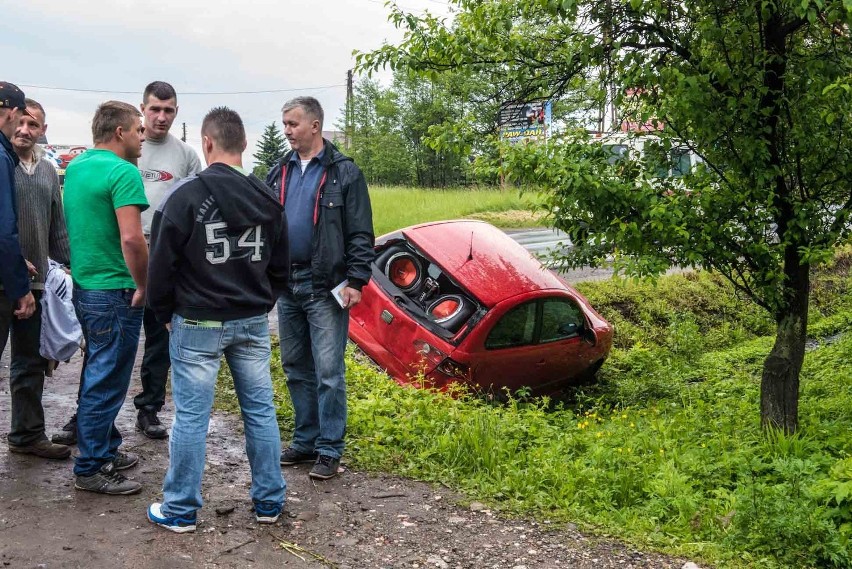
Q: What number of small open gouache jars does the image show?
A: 0